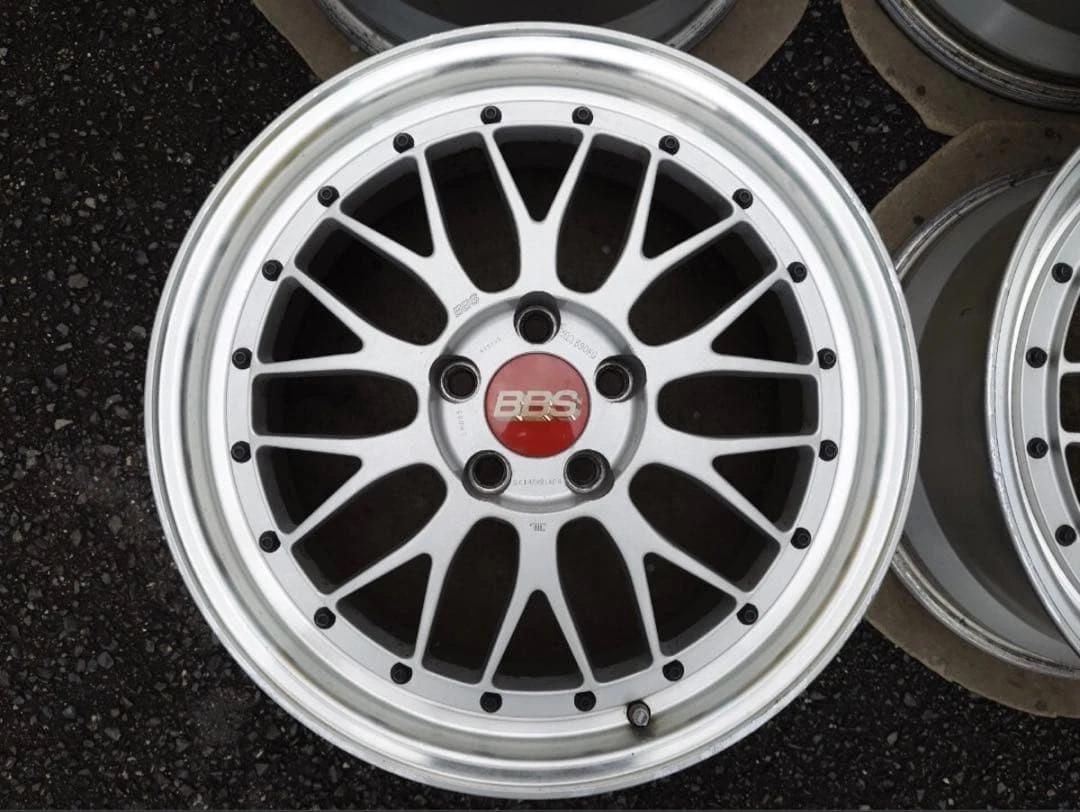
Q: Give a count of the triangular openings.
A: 10